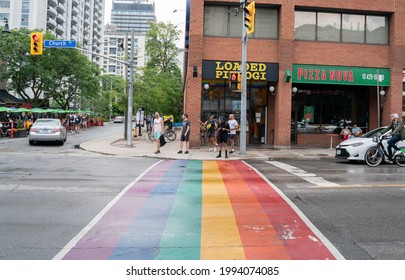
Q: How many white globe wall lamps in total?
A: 4